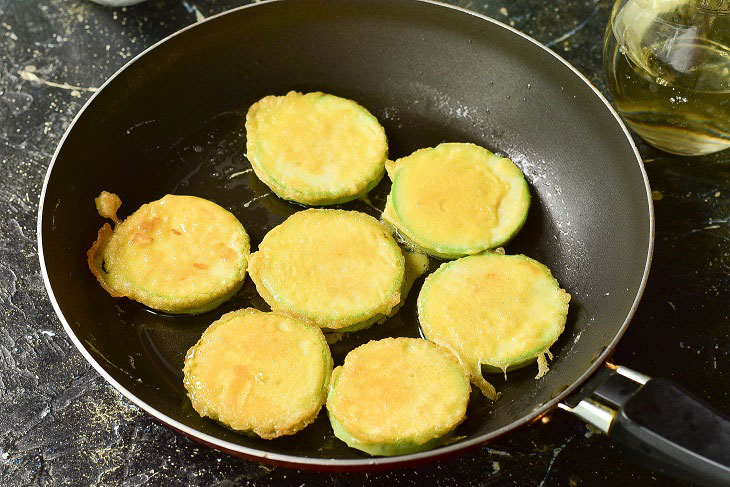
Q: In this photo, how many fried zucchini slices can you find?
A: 7